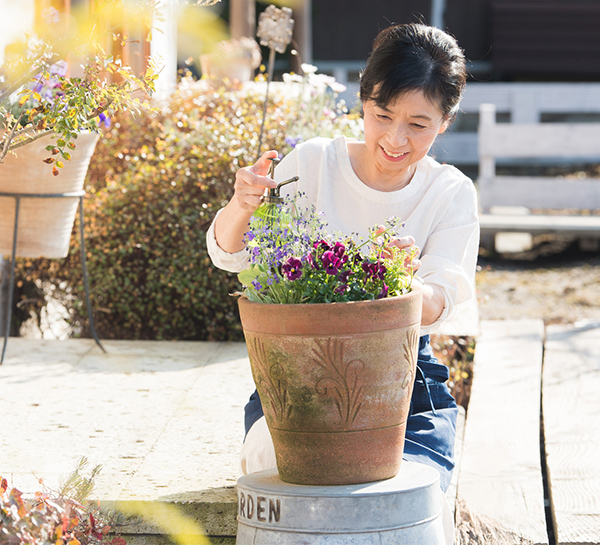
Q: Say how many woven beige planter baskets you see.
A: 1